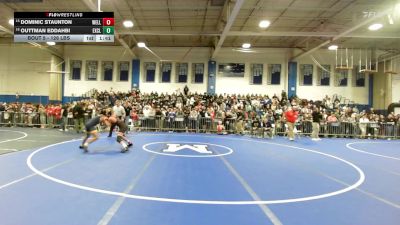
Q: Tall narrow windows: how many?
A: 14